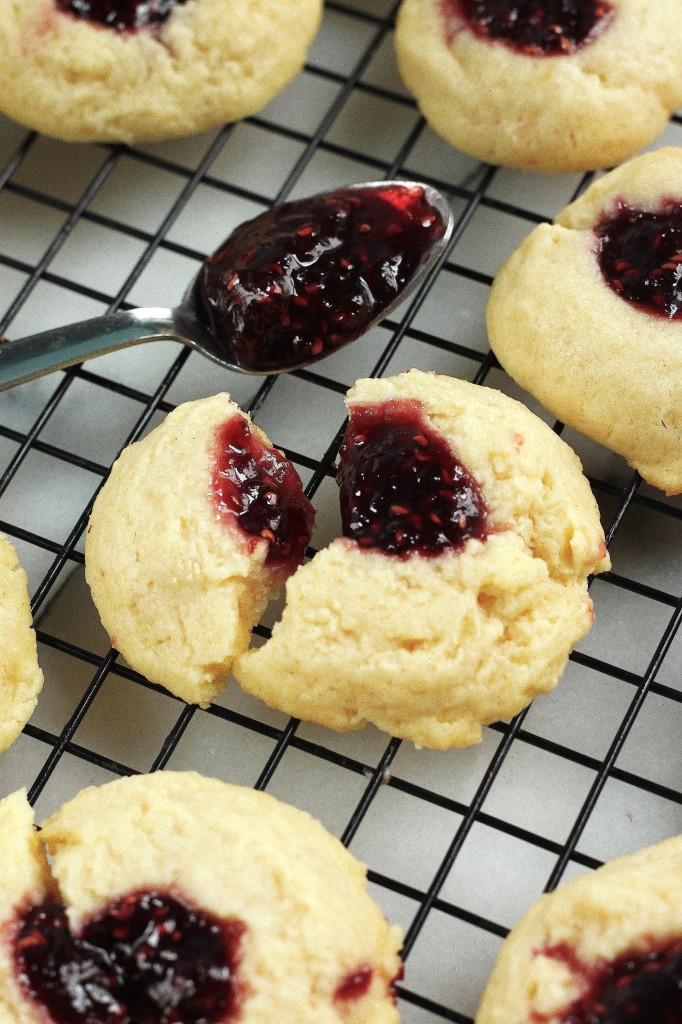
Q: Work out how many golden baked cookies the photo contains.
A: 7